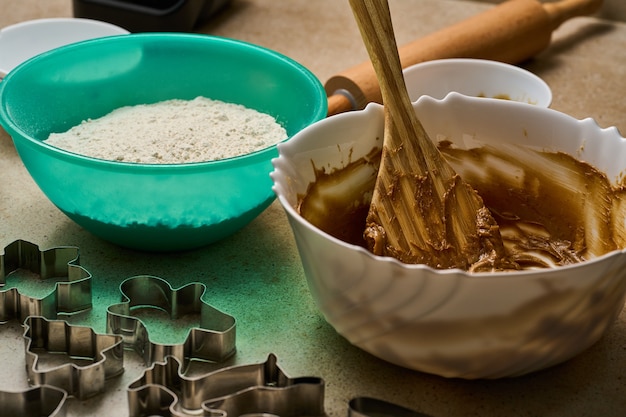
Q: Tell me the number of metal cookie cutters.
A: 6